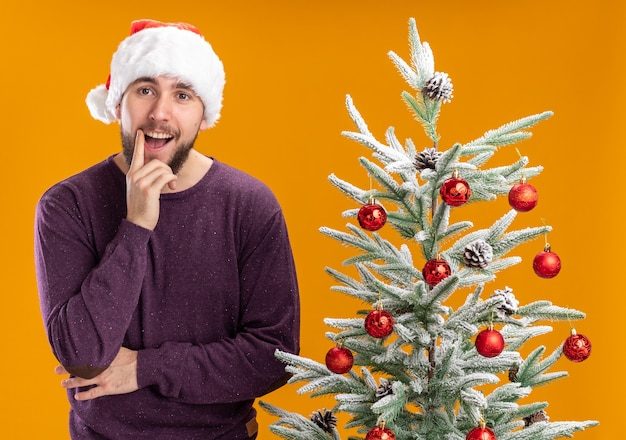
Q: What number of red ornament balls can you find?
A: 11